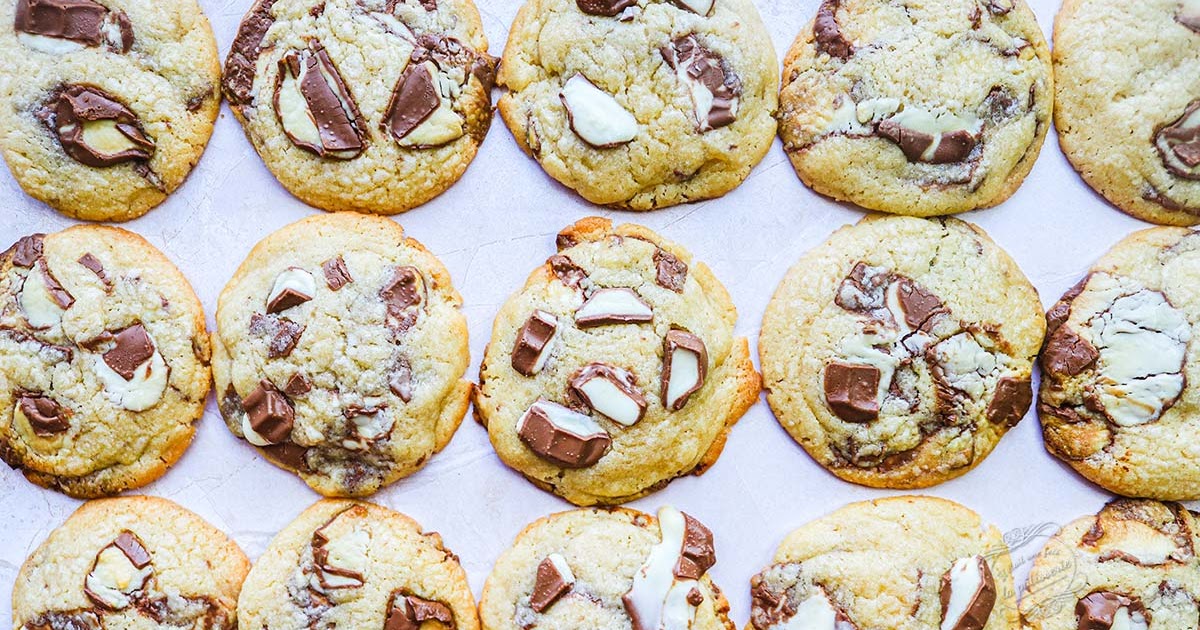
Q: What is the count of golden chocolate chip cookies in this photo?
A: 15